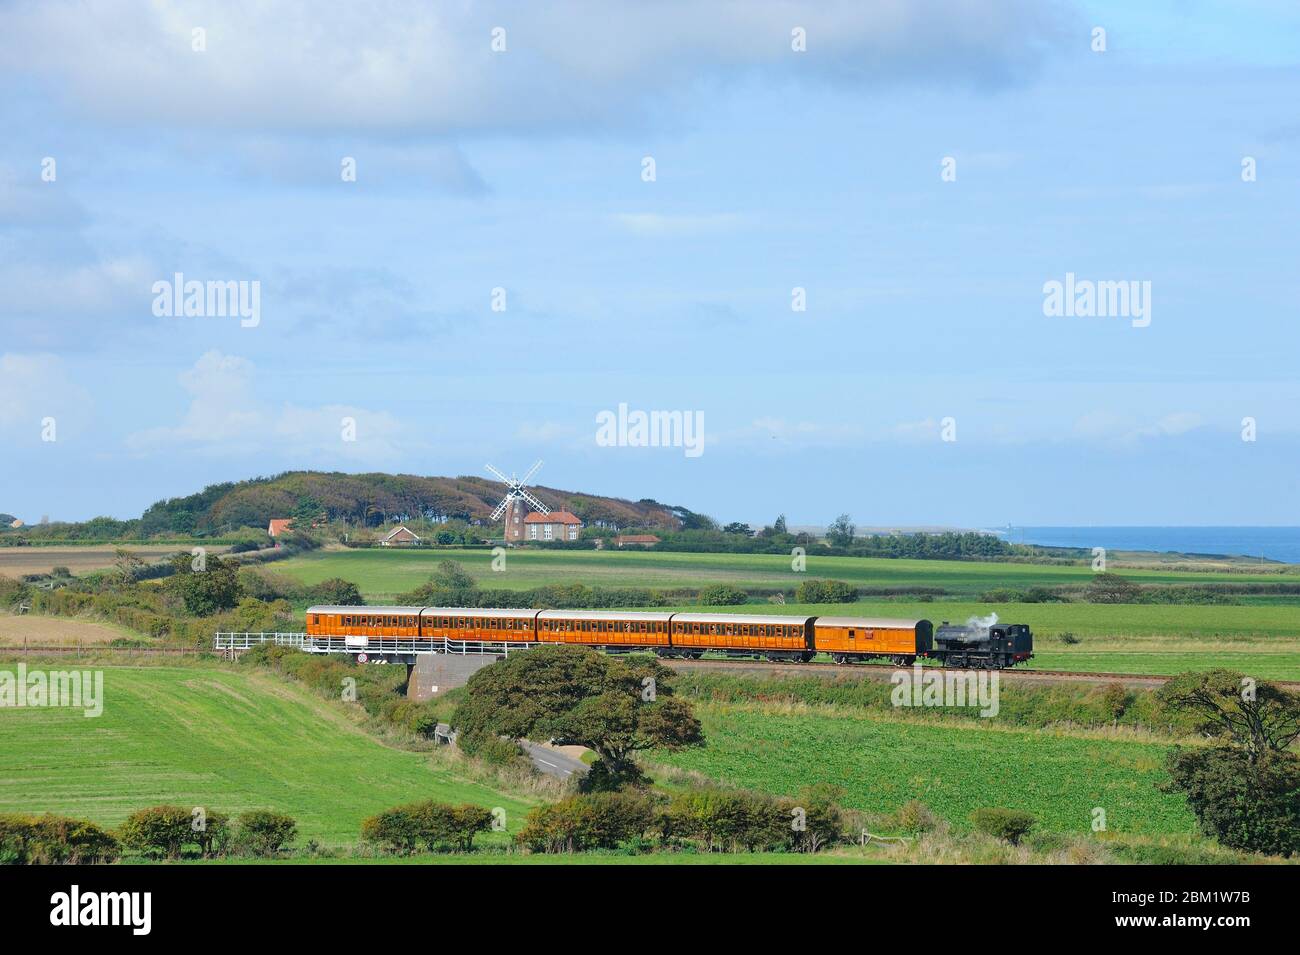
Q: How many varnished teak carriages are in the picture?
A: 5